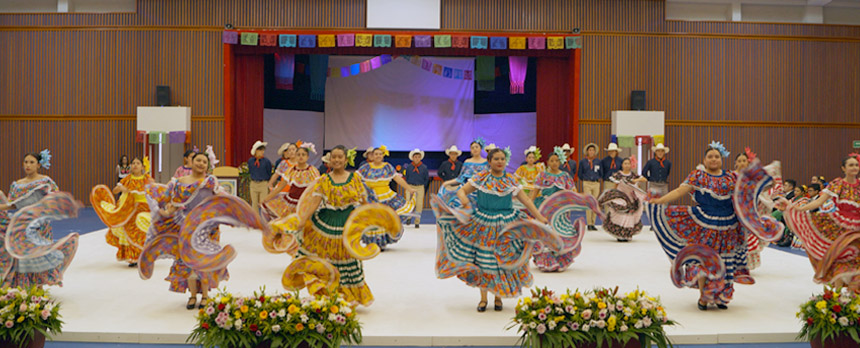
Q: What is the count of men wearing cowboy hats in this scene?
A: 12